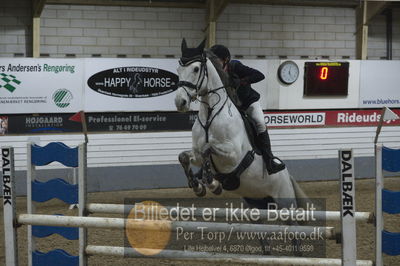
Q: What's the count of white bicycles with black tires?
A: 0